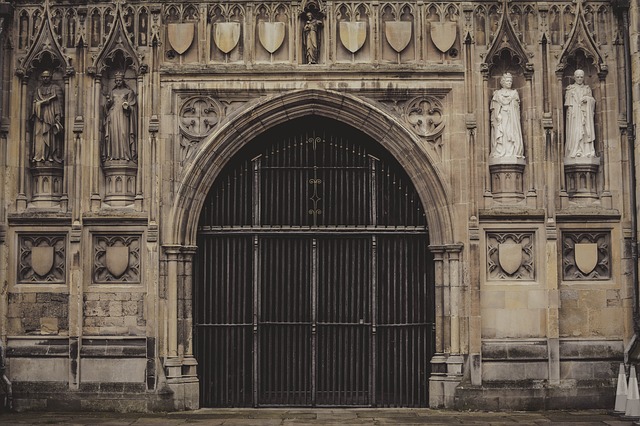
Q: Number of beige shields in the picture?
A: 10